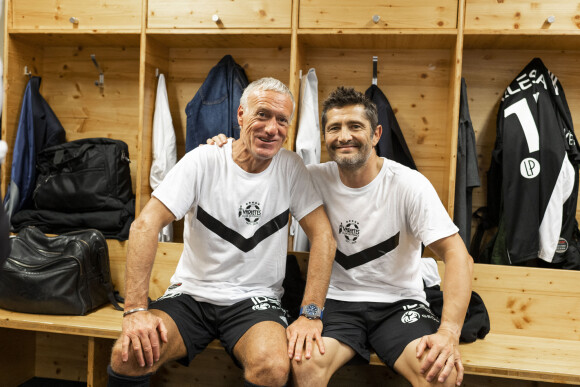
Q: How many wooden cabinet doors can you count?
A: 4